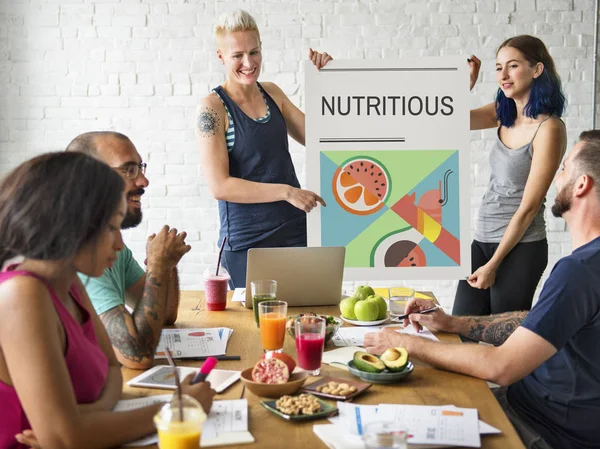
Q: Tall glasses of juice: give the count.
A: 3